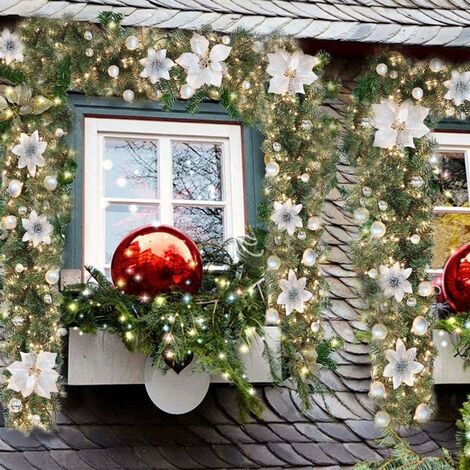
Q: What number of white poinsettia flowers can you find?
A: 13